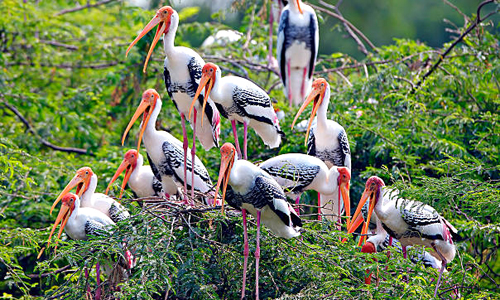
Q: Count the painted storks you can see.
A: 12